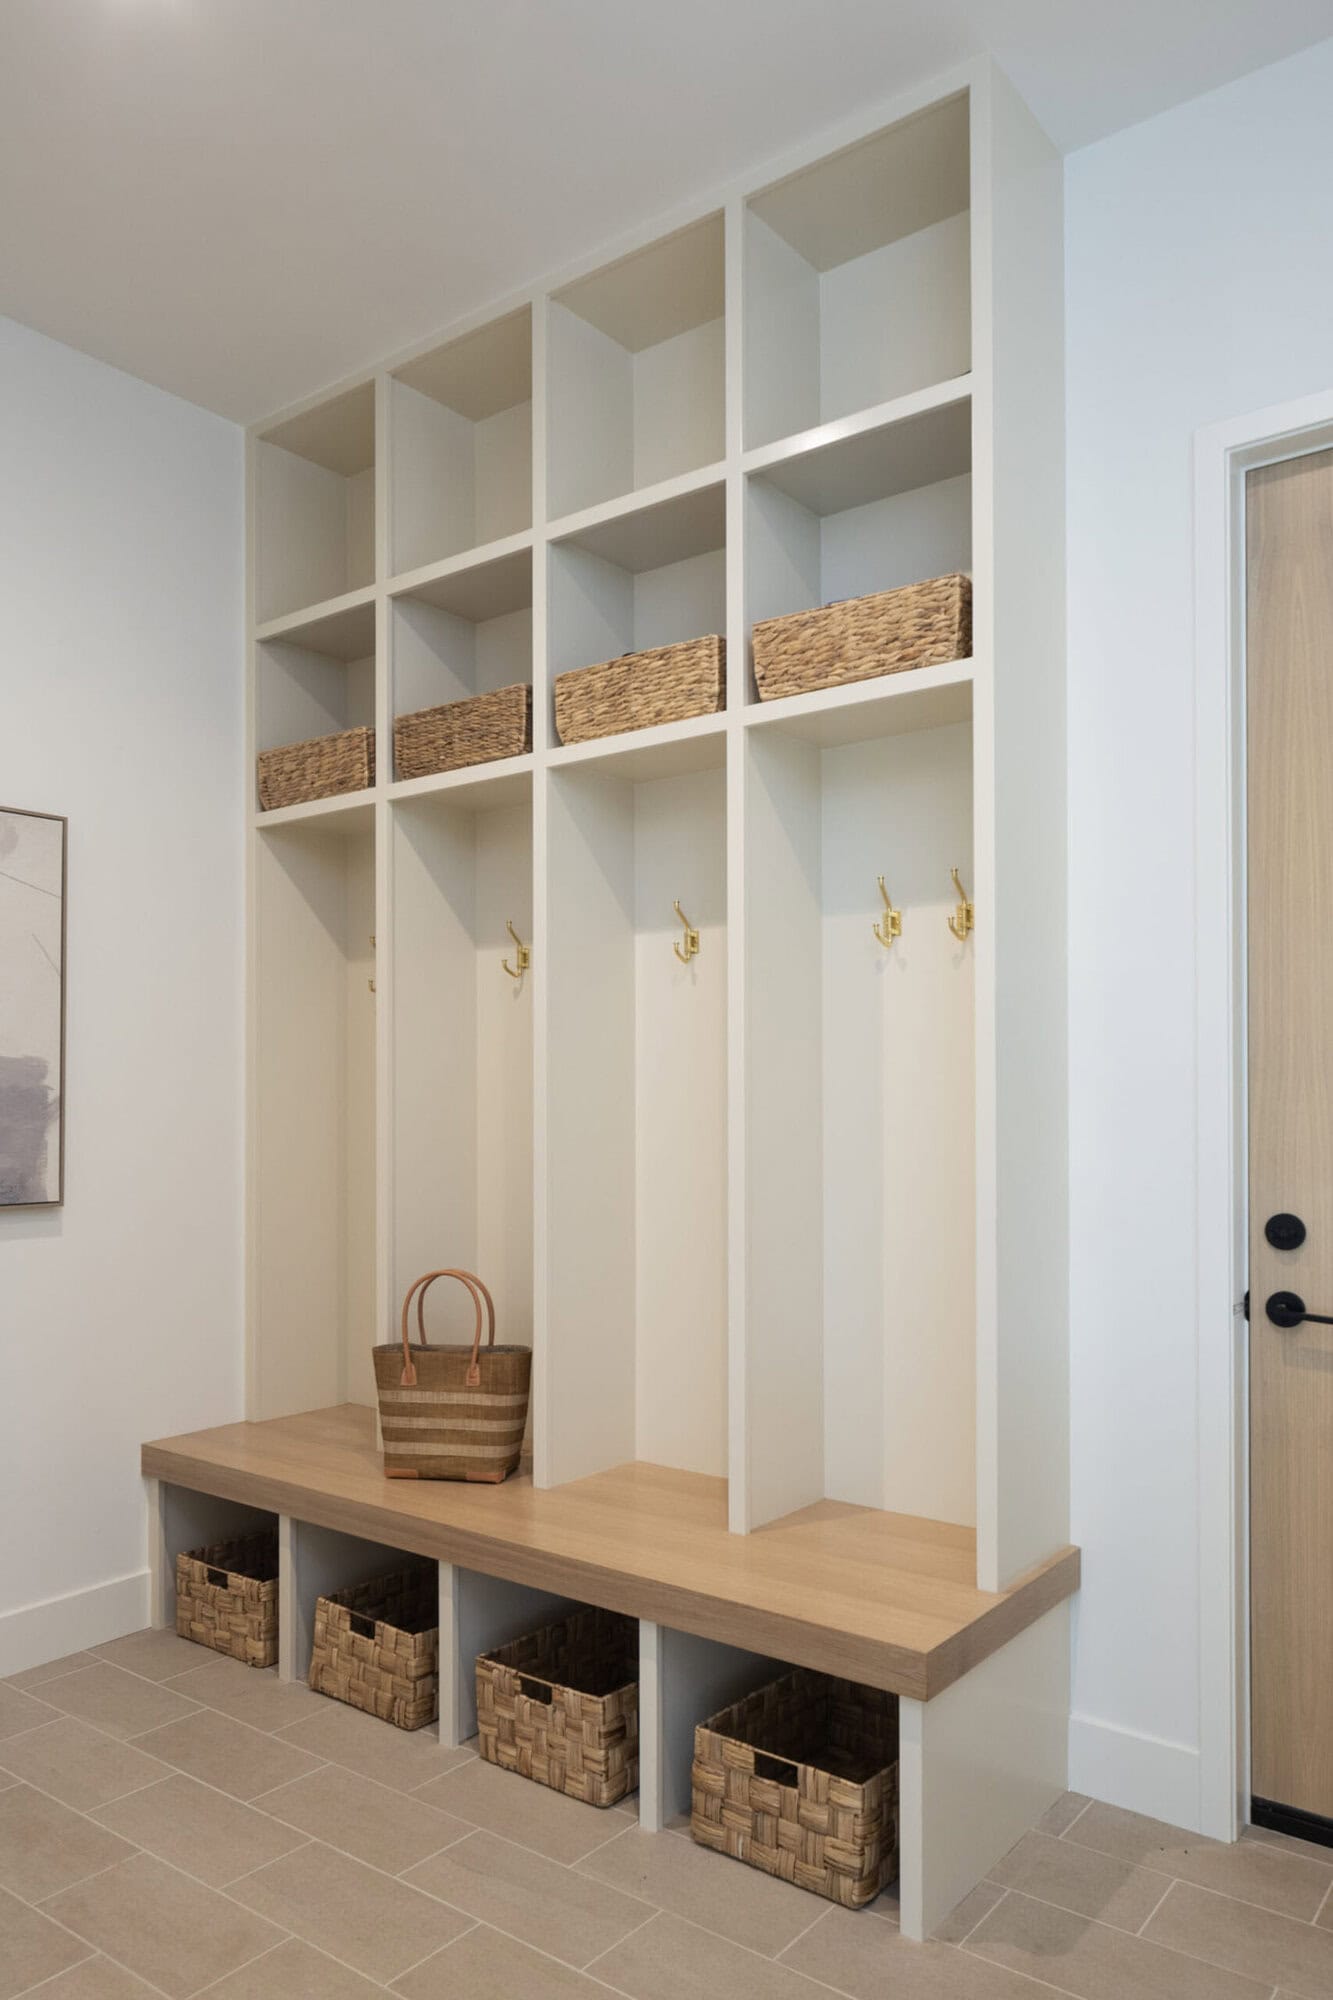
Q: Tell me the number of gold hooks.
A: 5